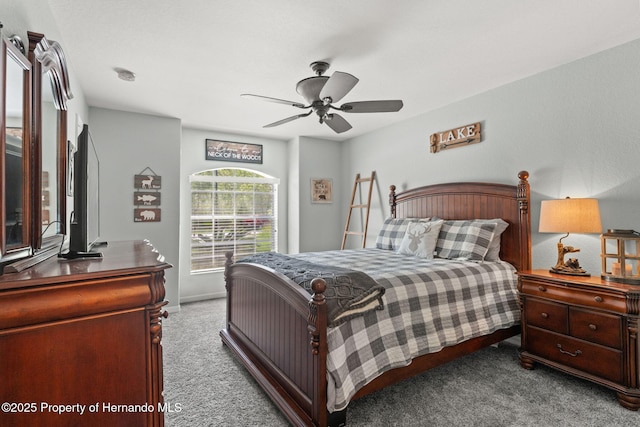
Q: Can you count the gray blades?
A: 5